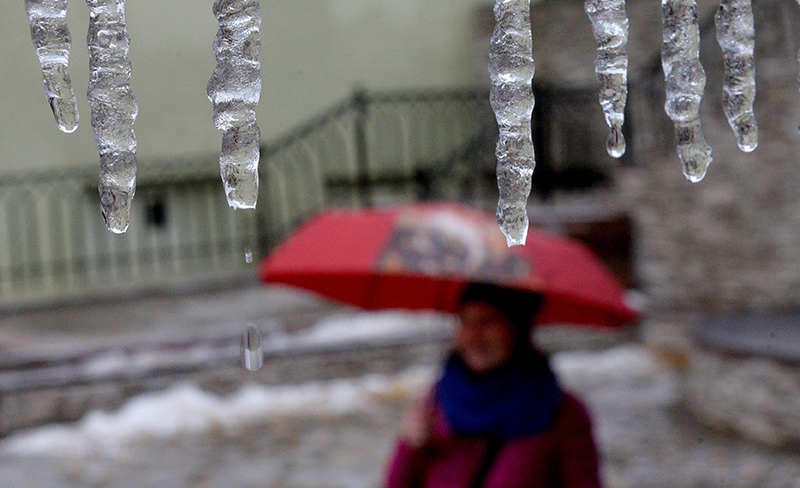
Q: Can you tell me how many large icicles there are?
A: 7